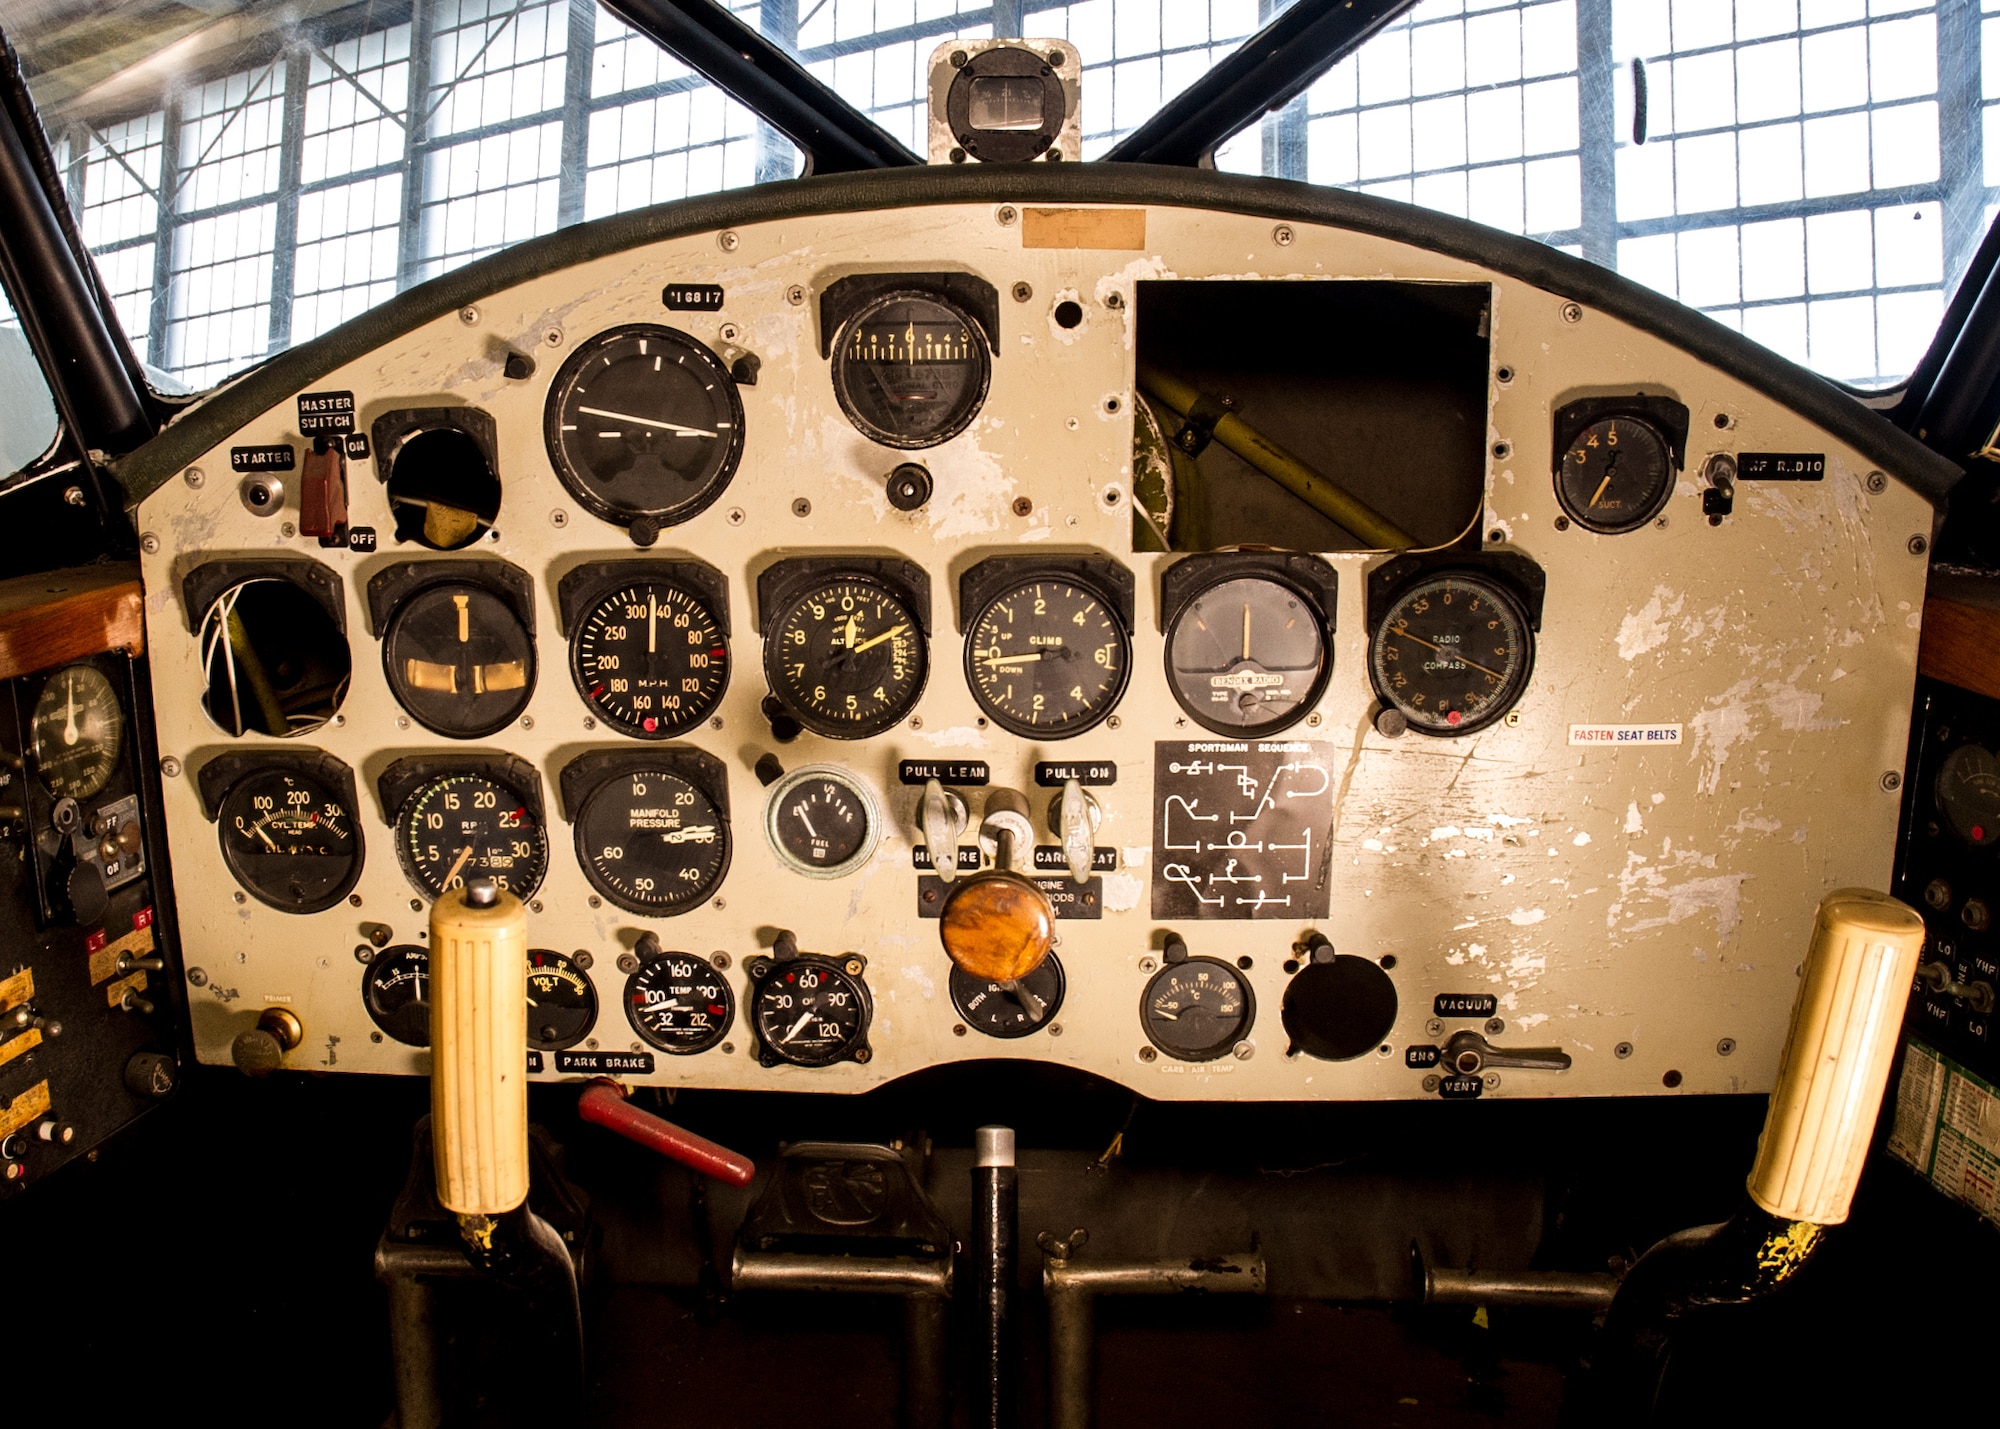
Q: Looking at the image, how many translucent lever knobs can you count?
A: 2